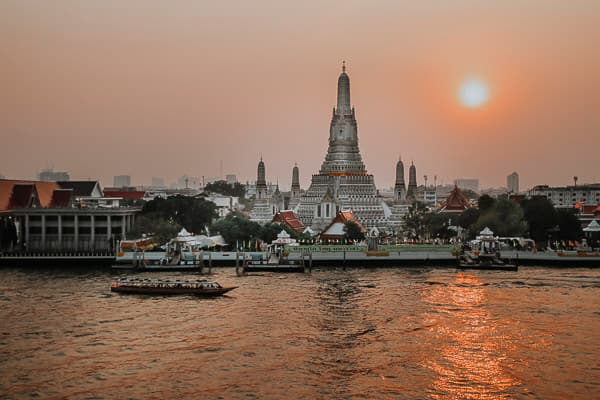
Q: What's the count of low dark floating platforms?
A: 3